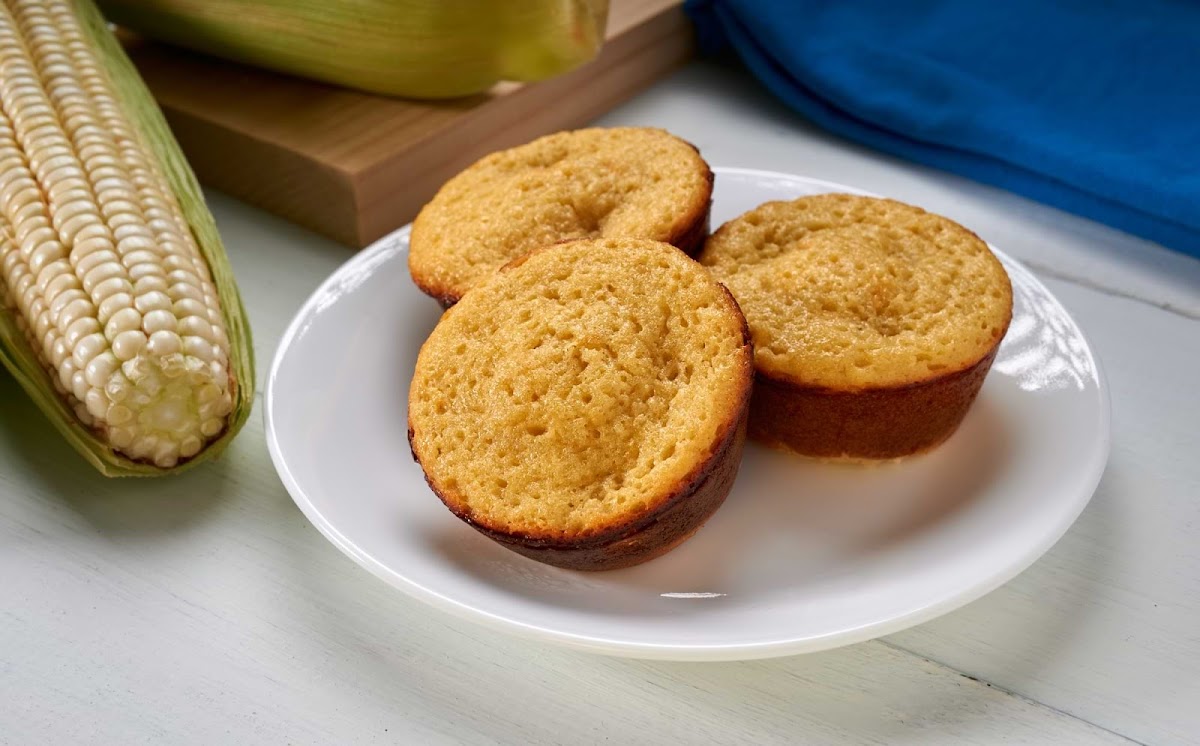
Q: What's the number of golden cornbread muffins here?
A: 3